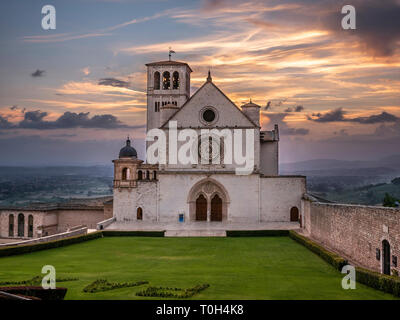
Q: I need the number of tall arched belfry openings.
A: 3